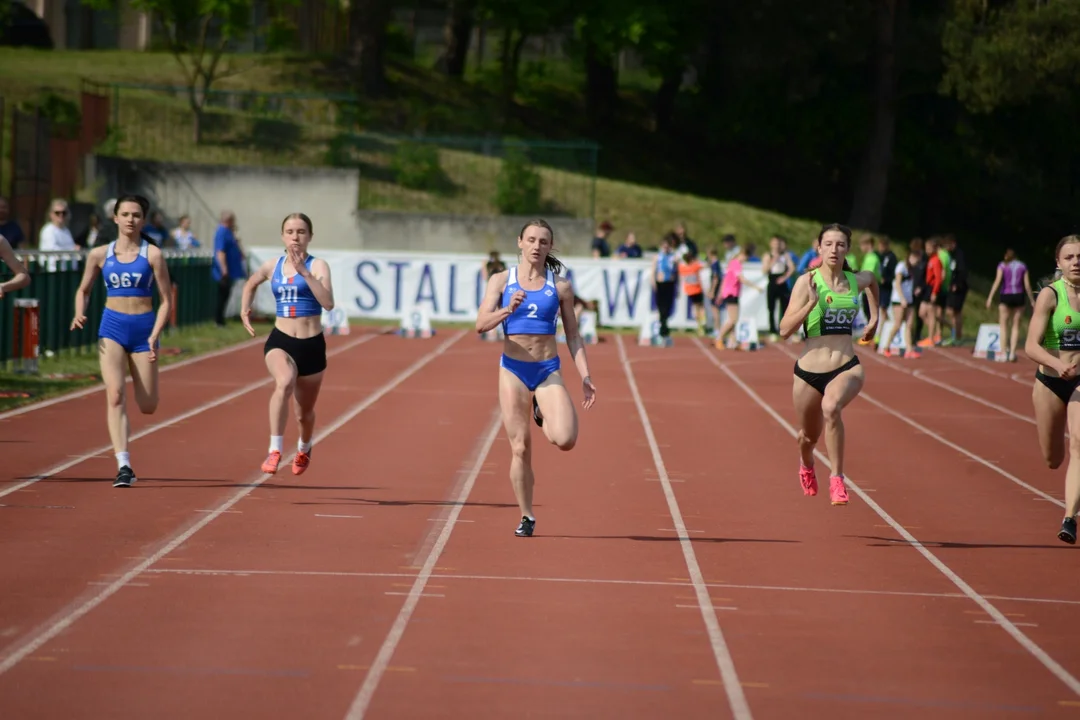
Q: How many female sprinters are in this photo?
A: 5